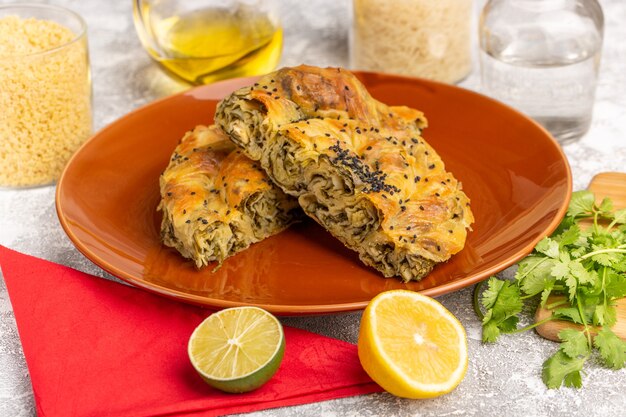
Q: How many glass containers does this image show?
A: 4